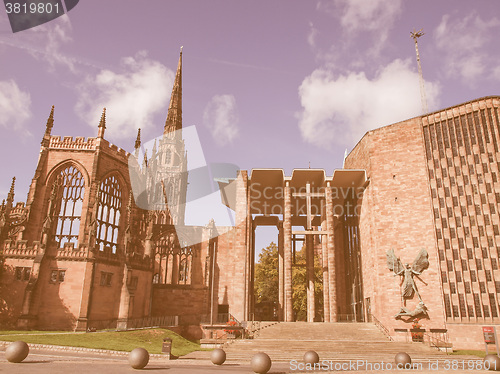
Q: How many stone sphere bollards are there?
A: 7